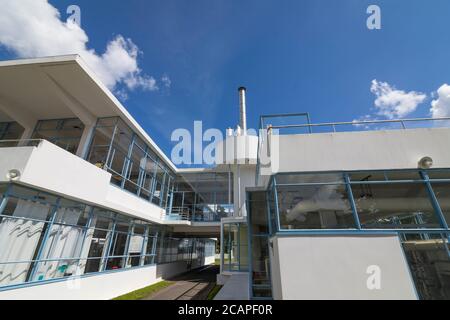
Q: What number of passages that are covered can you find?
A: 1